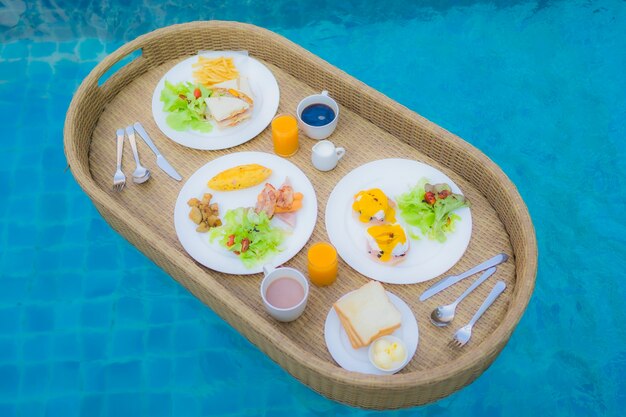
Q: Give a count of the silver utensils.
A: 6